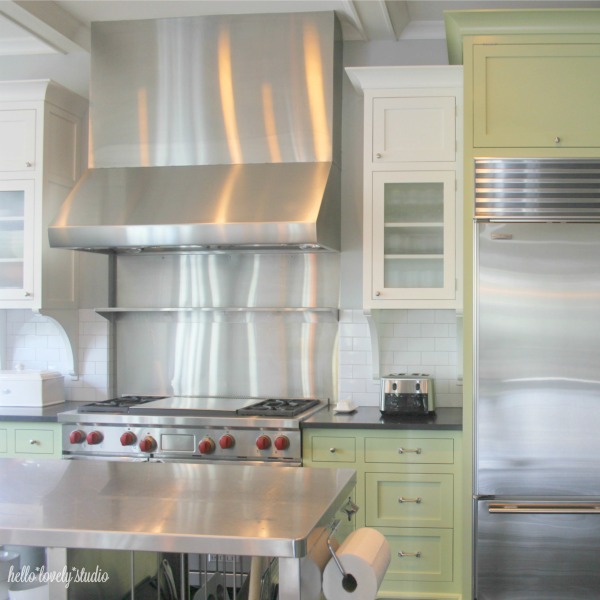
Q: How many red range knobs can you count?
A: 8